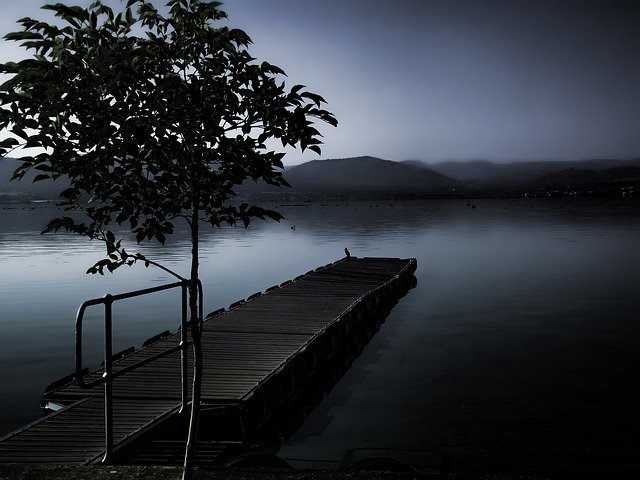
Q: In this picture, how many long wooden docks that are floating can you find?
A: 1